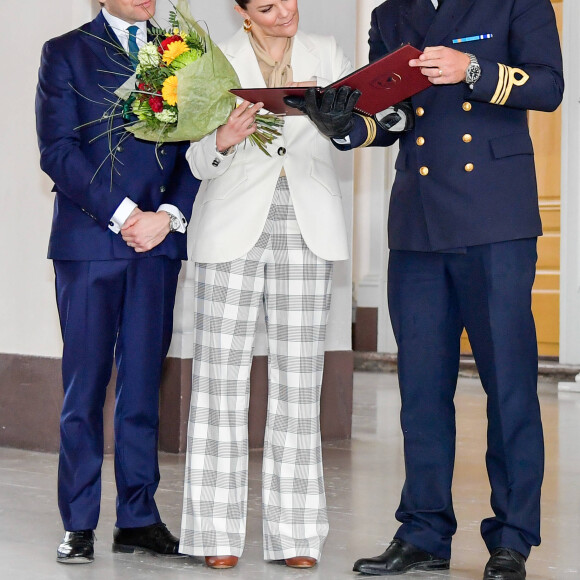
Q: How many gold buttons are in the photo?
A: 6